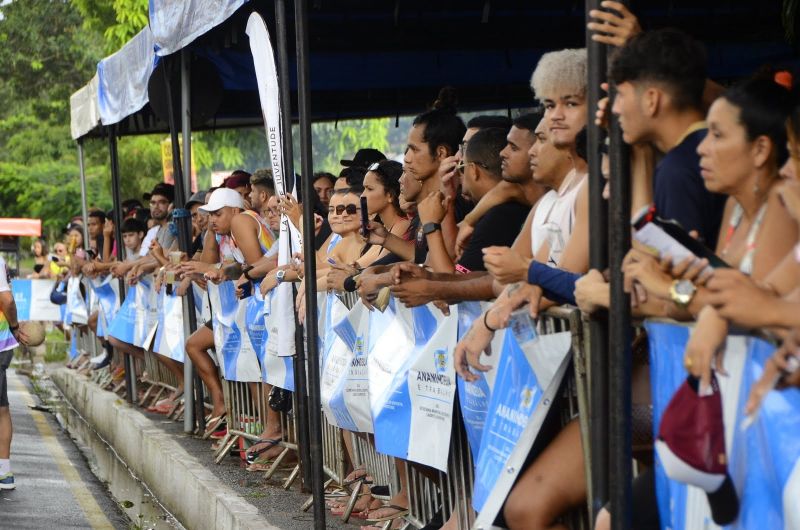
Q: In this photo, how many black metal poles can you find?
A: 6